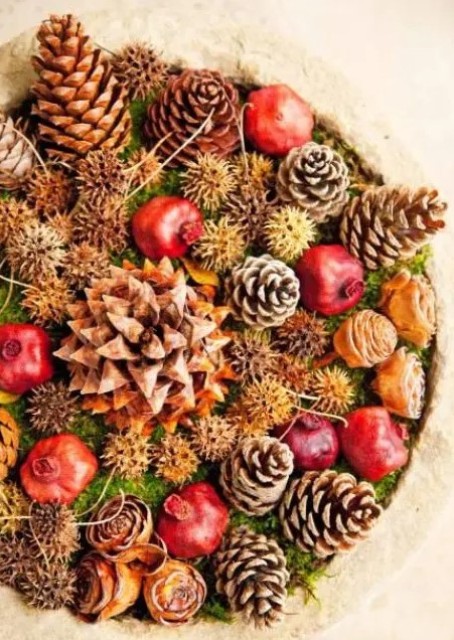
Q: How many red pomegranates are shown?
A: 8